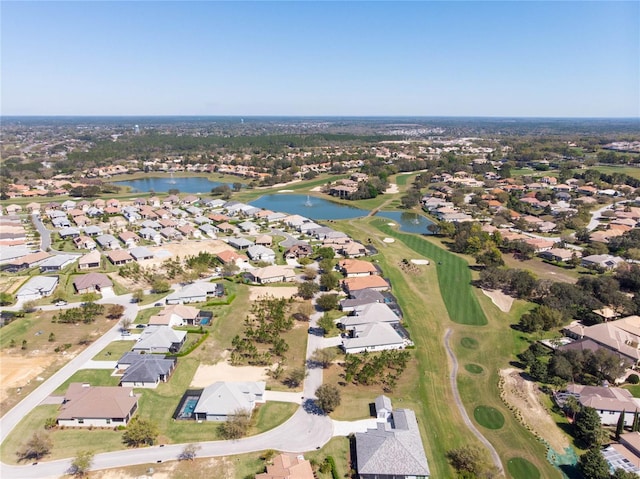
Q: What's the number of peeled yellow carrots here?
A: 0